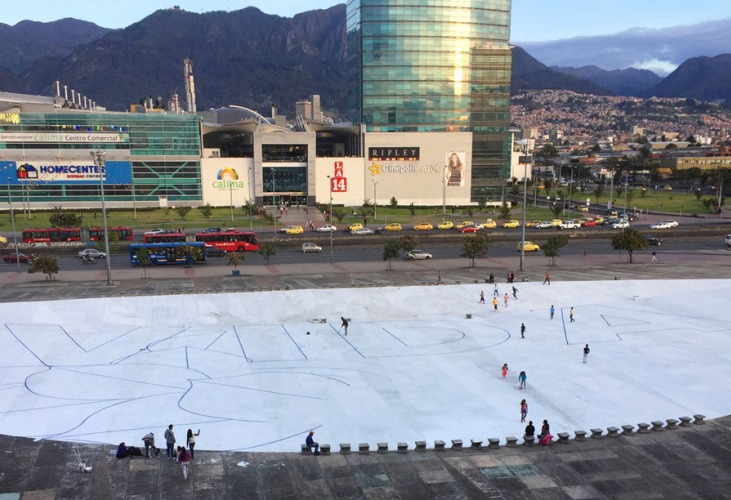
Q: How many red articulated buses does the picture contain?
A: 2